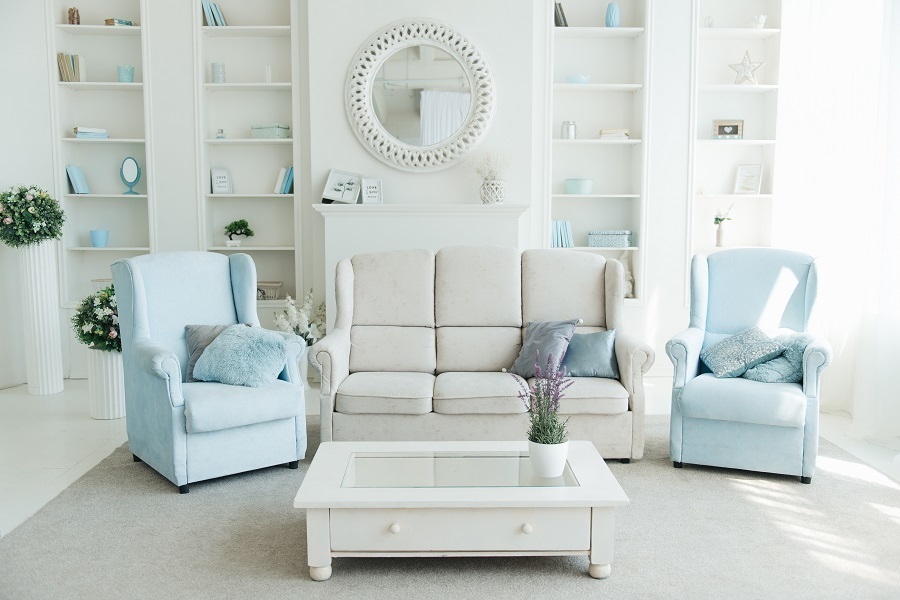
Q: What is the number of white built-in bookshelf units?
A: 4